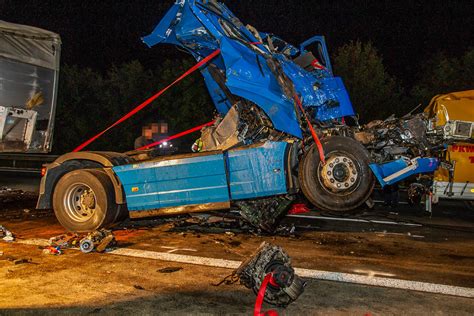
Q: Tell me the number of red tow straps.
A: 4